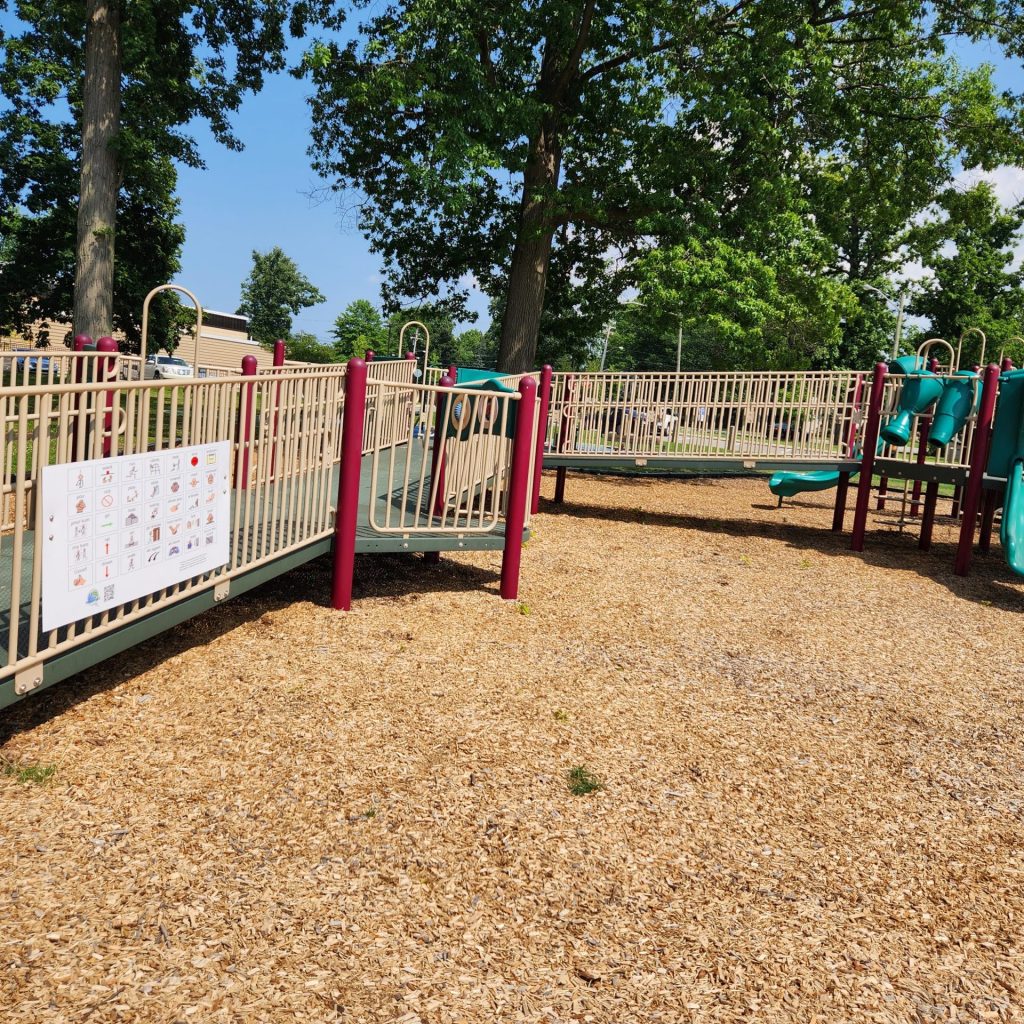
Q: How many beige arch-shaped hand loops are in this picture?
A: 5